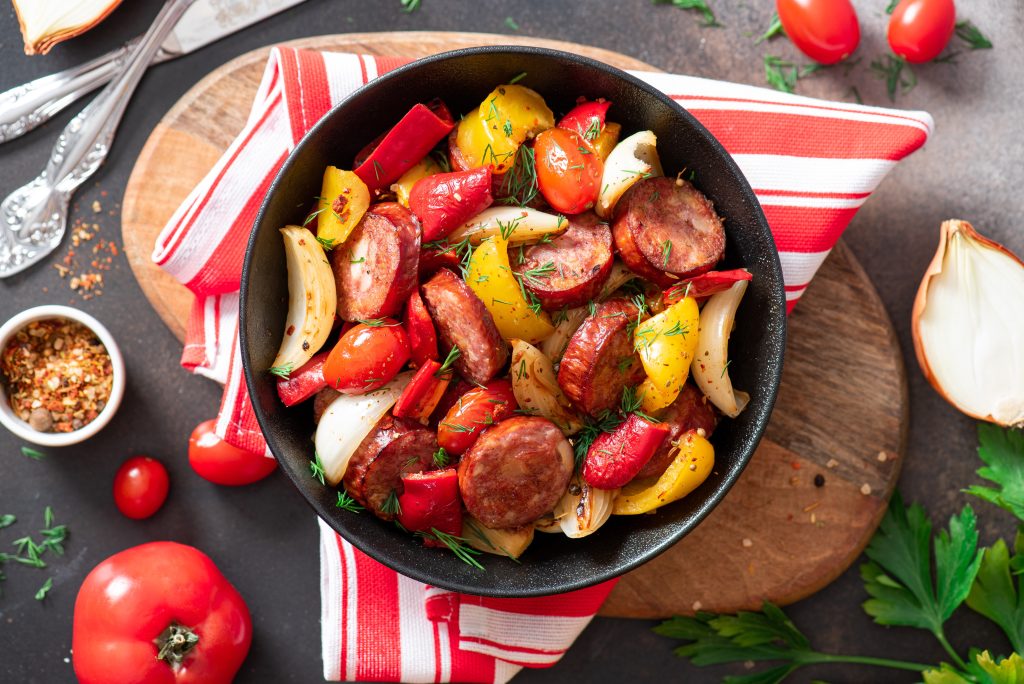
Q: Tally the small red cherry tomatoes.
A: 7